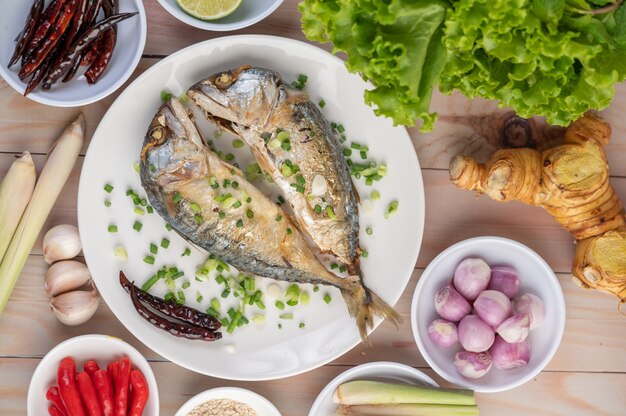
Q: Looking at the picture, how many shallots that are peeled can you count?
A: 10